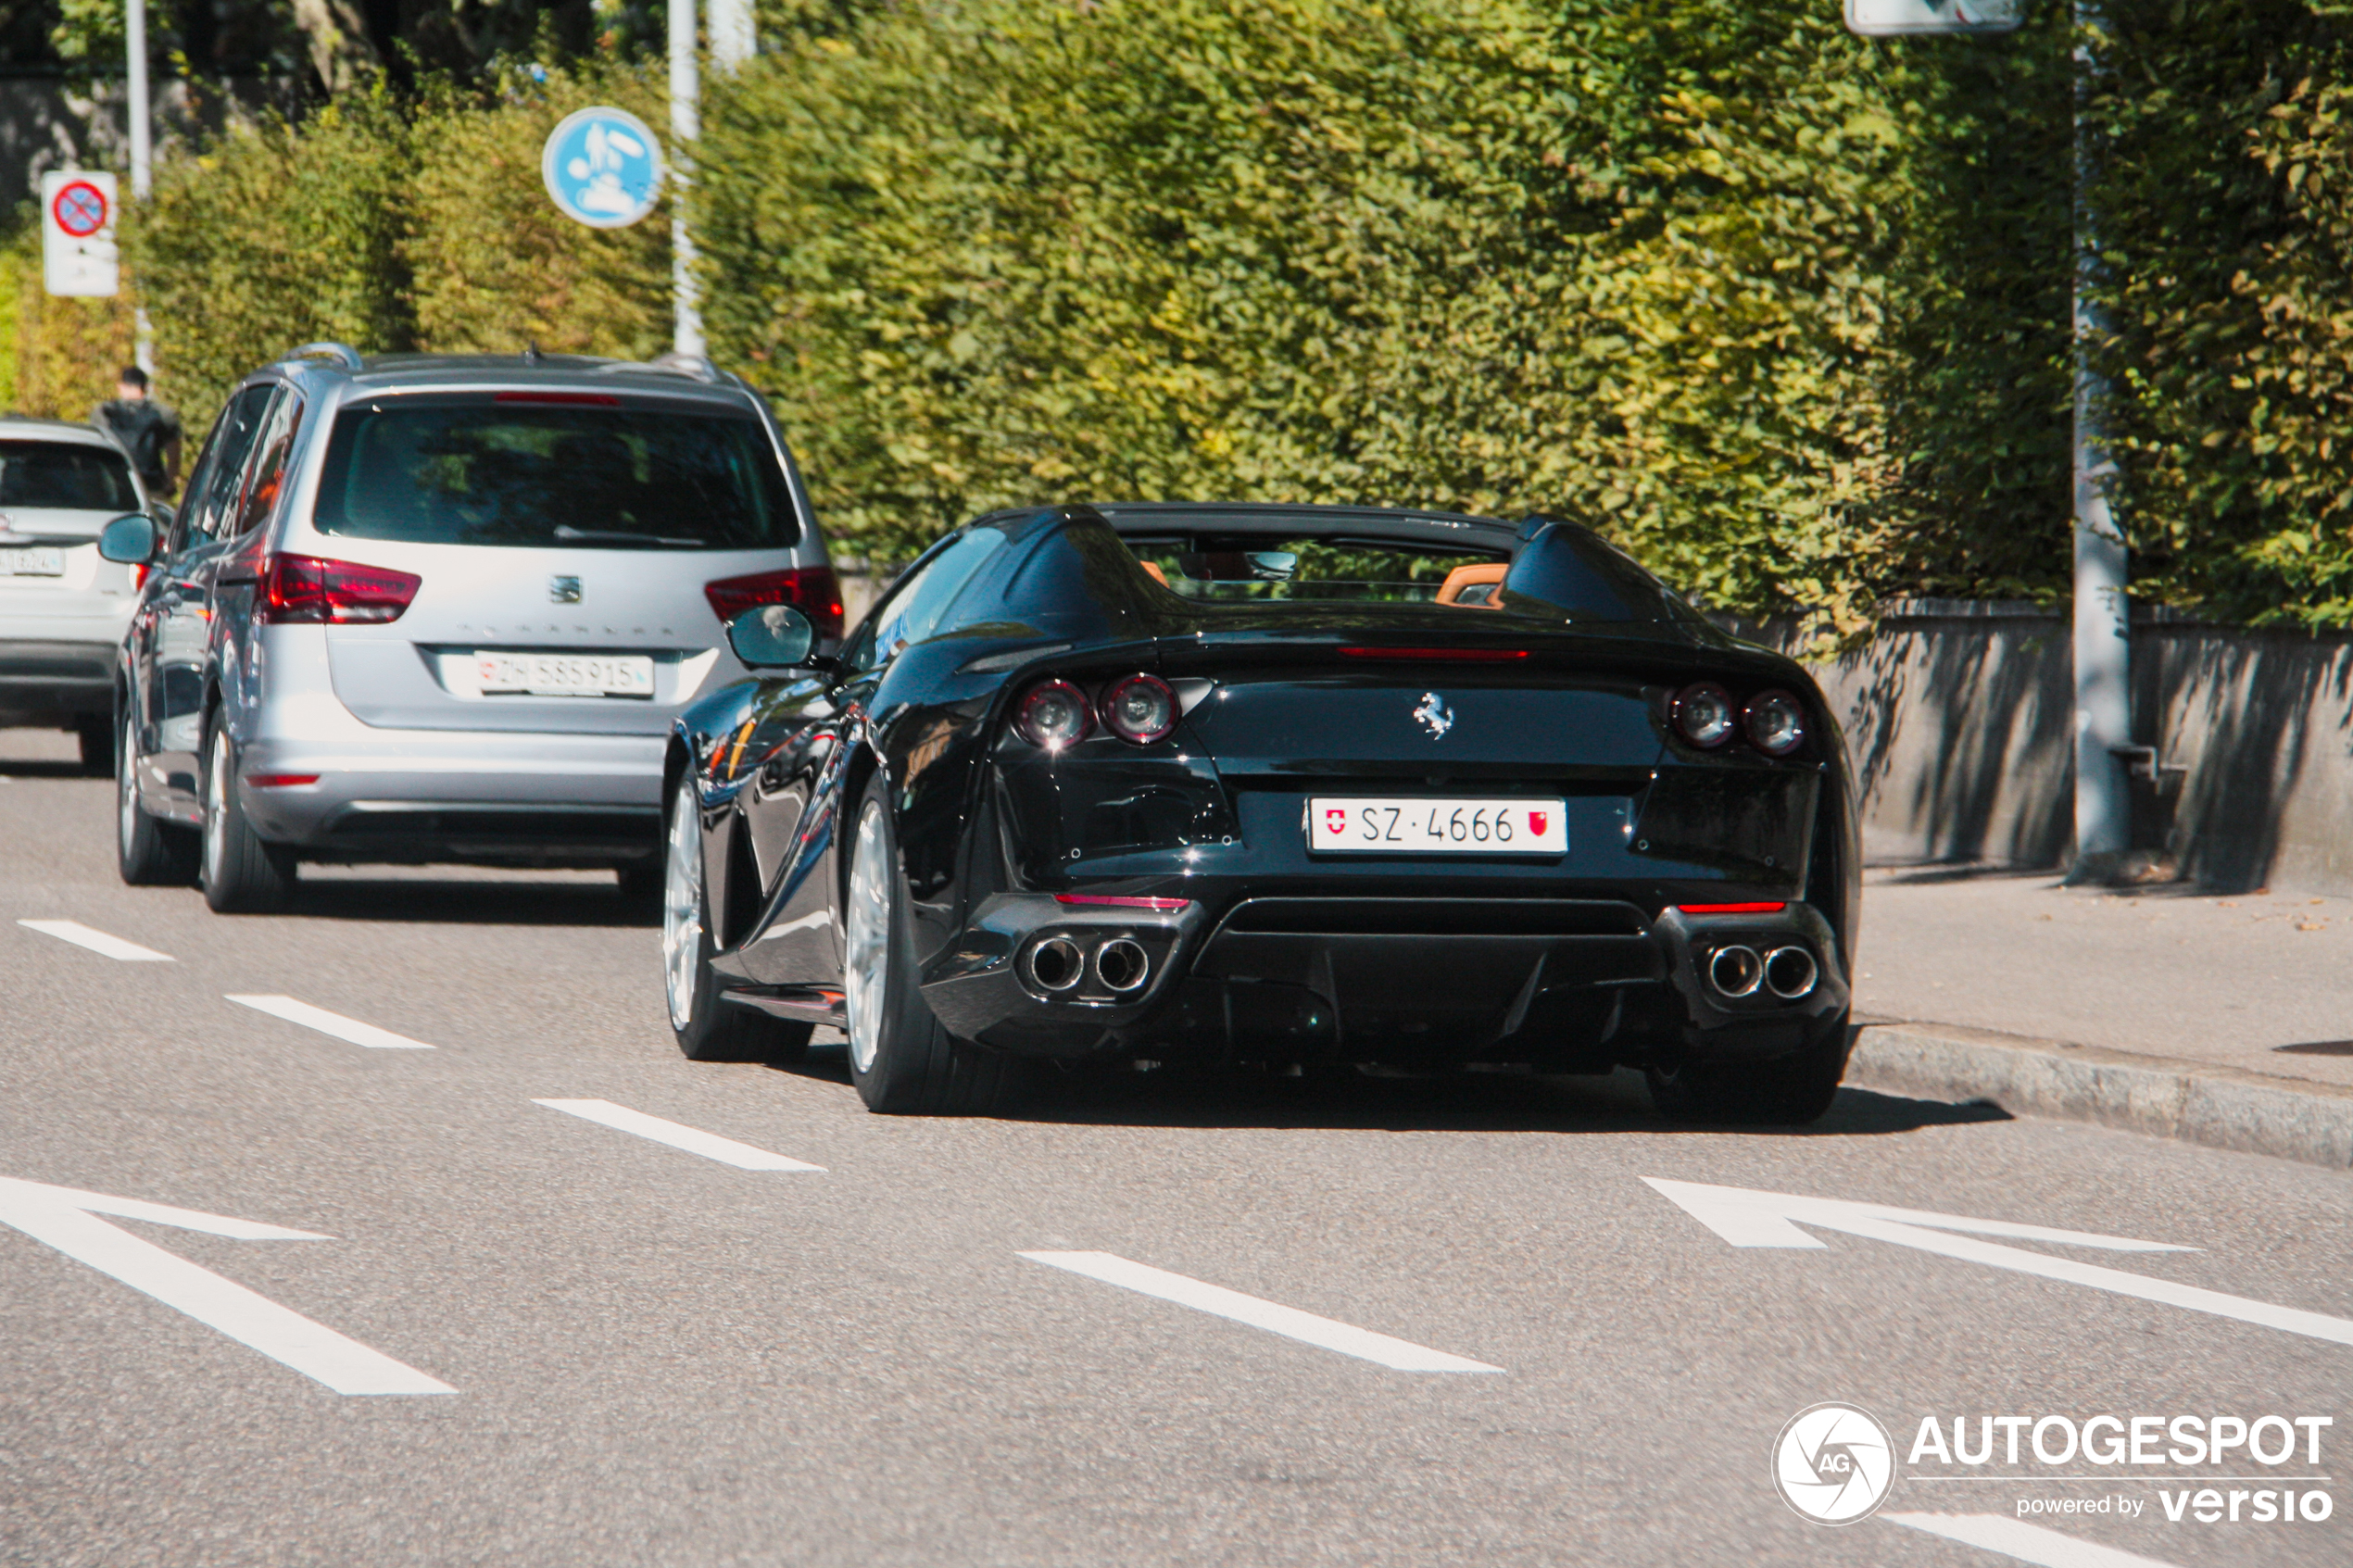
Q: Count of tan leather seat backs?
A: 2